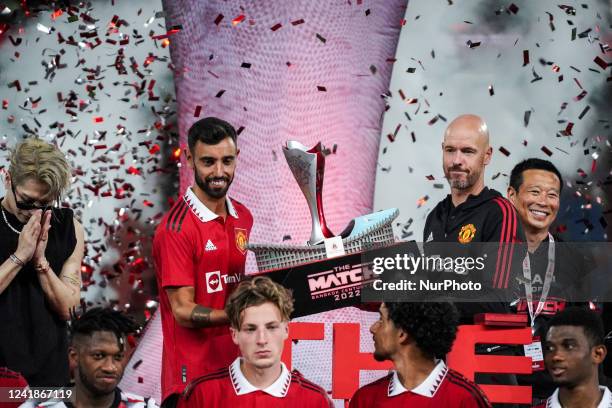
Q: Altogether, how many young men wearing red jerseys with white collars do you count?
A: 4